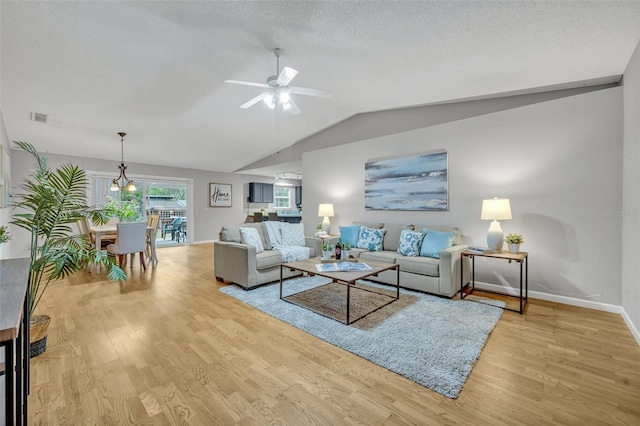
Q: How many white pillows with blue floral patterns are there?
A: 2